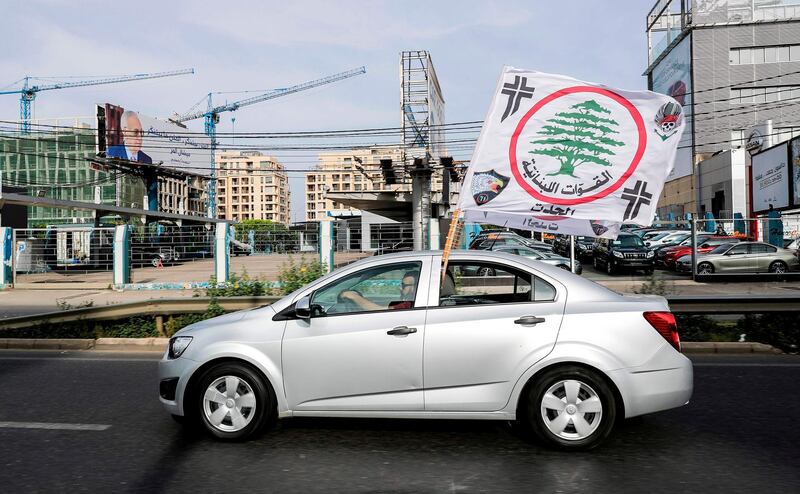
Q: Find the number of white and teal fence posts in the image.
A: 5